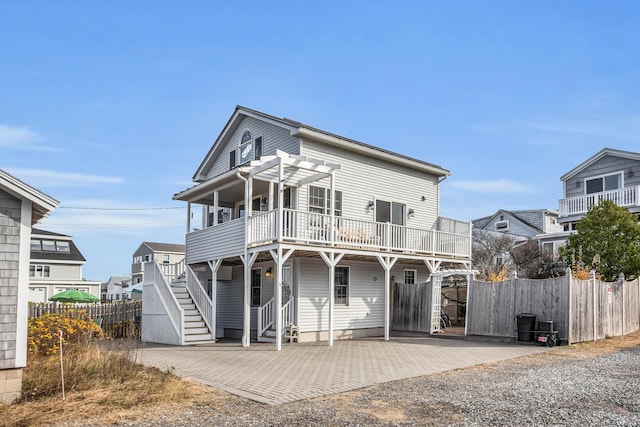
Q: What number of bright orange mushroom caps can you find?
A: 0